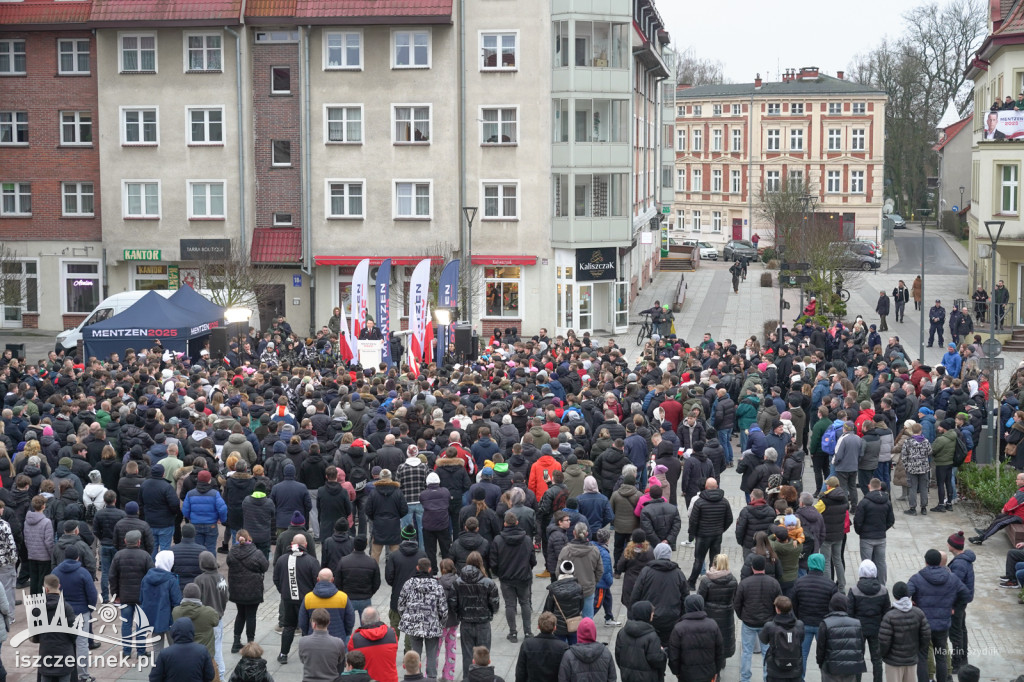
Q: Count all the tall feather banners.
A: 4